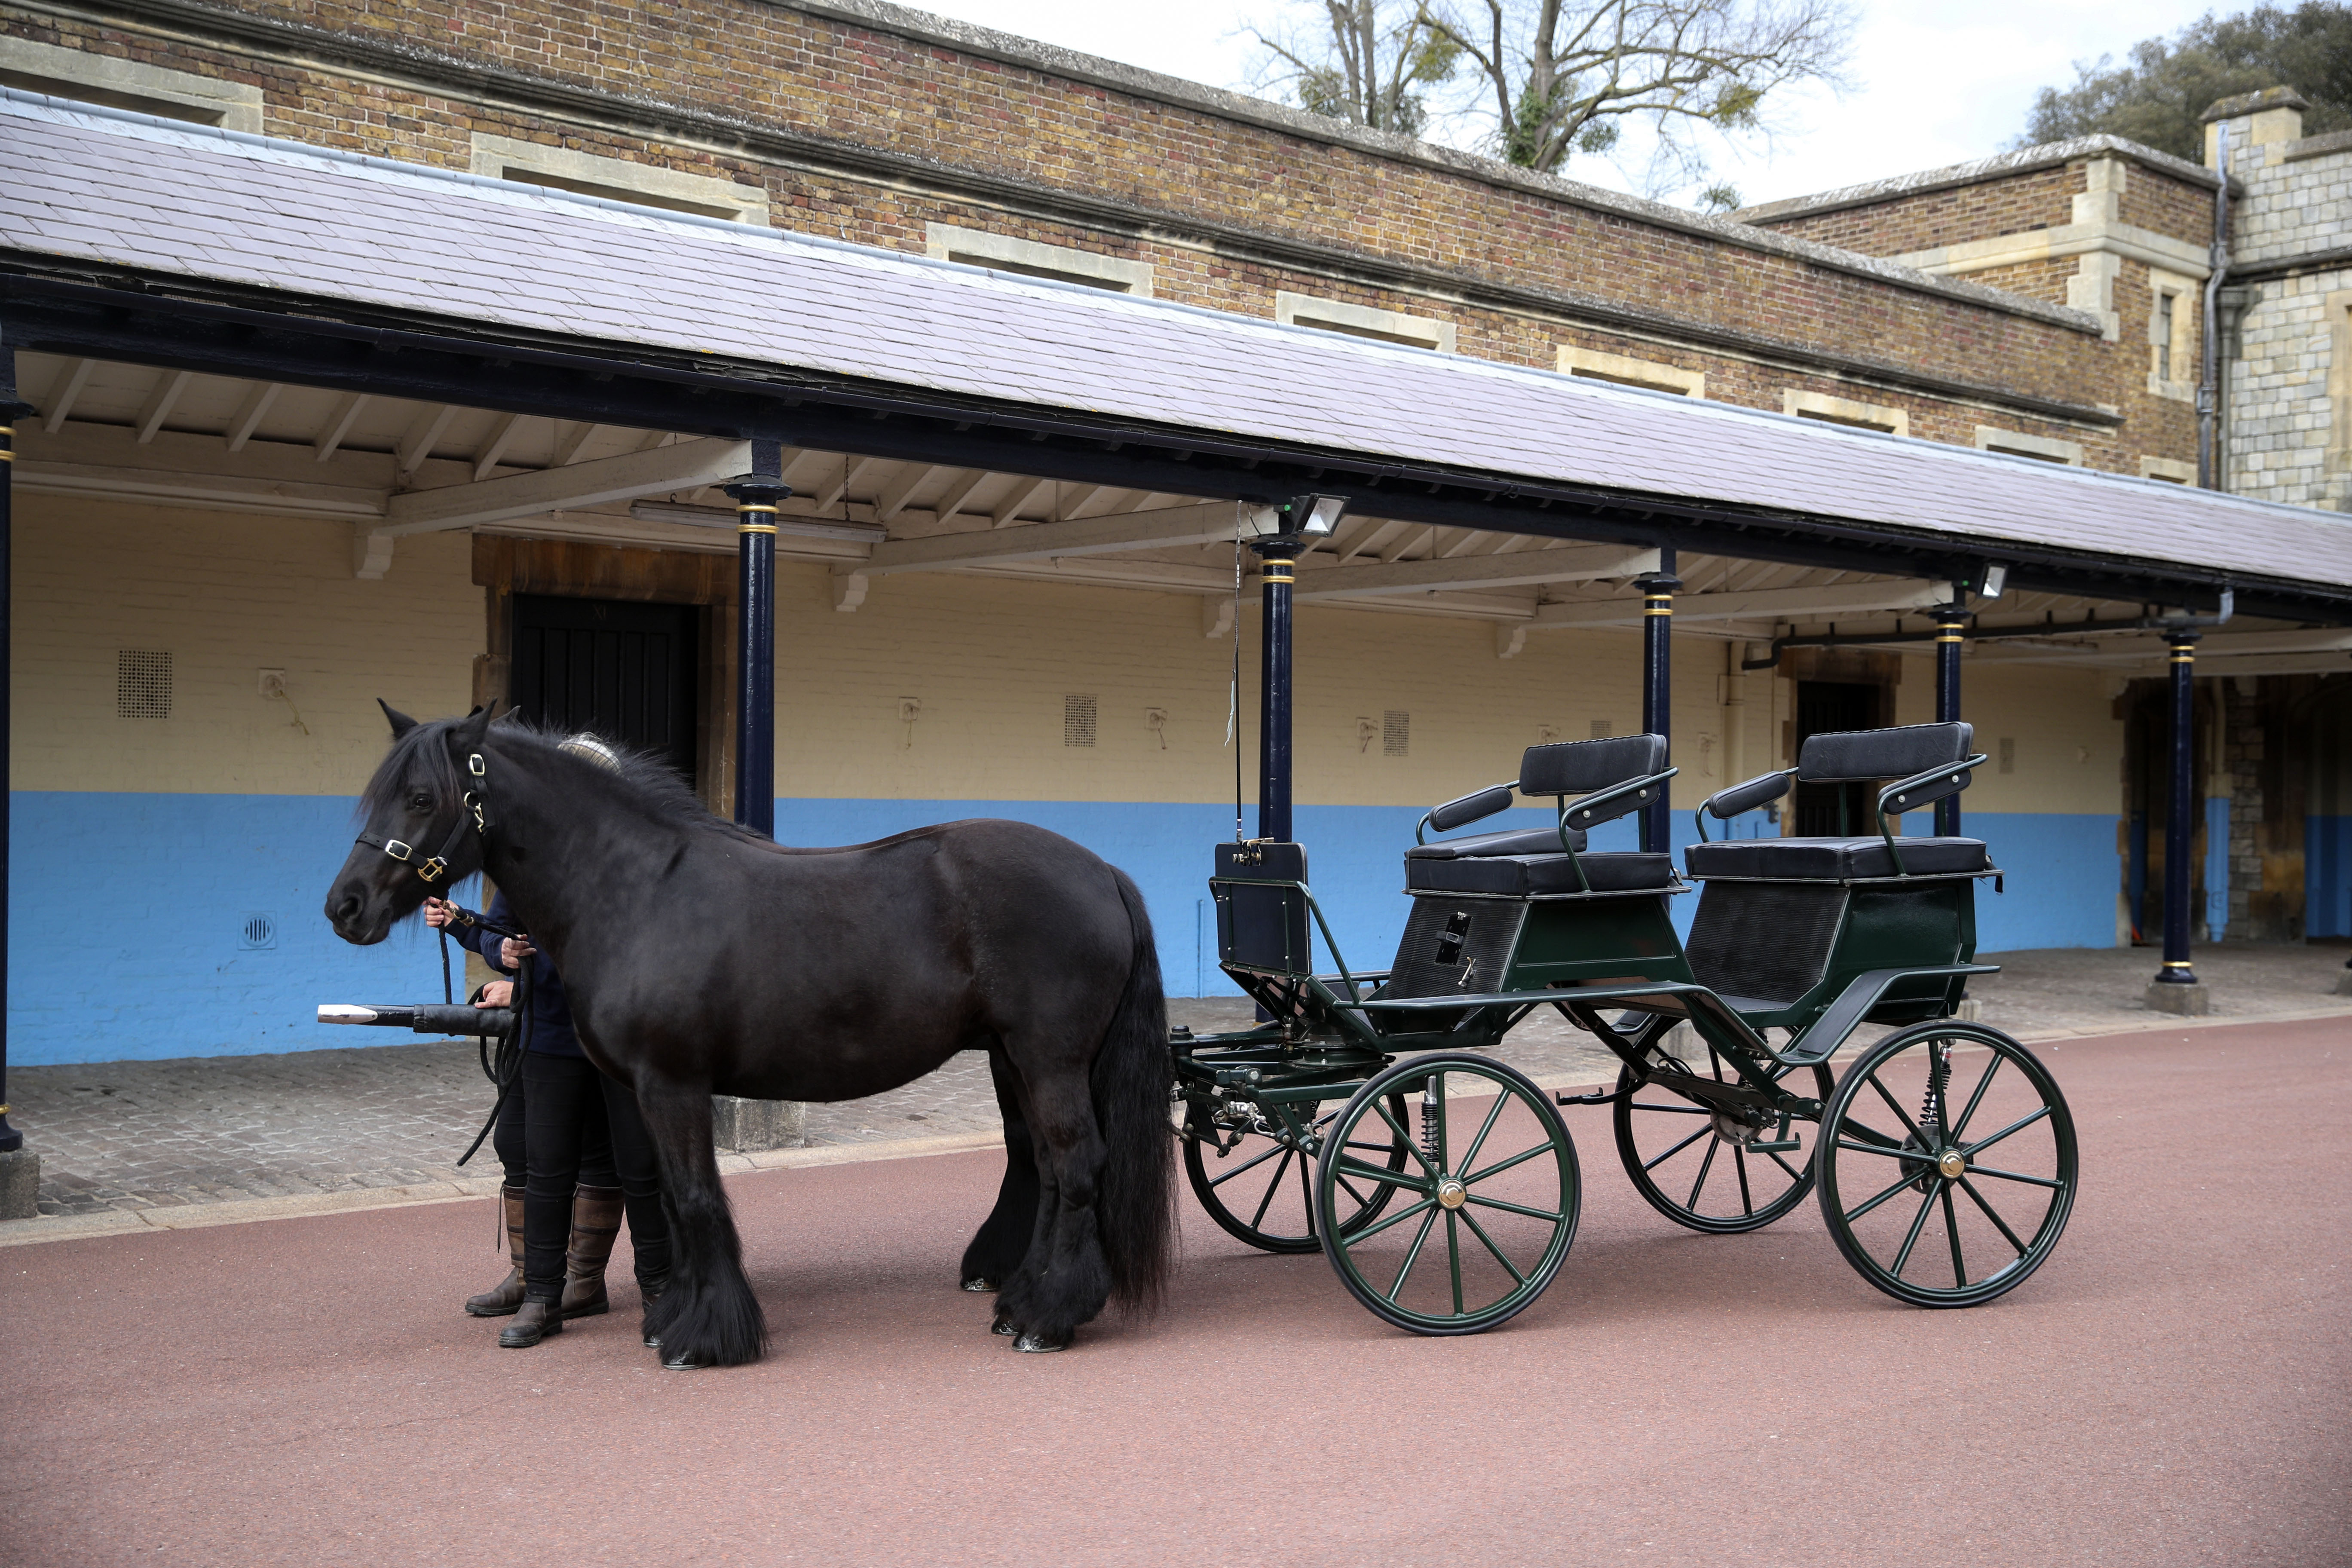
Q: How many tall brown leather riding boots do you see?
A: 2